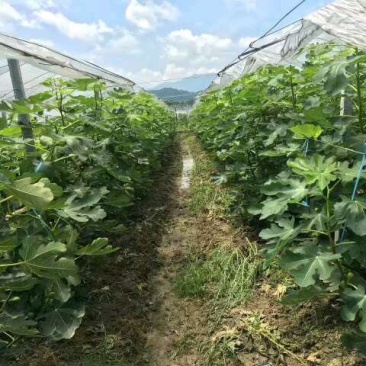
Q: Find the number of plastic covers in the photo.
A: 2